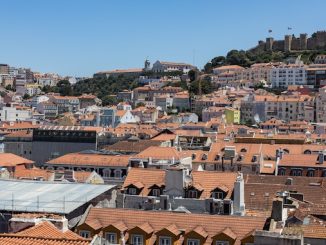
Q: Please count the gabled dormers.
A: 11